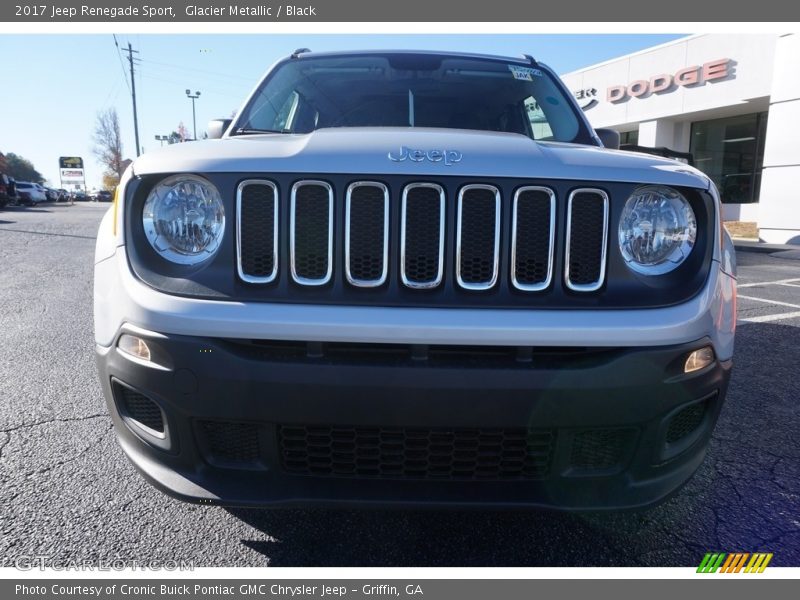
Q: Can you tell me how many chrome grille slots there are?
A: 7